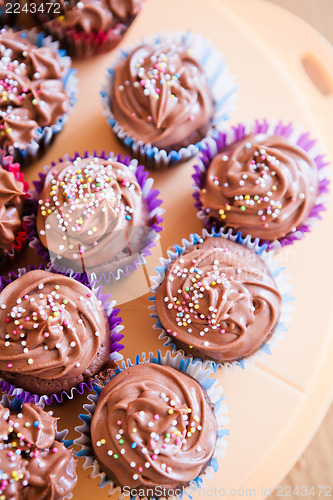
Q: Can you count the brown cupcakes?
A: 10